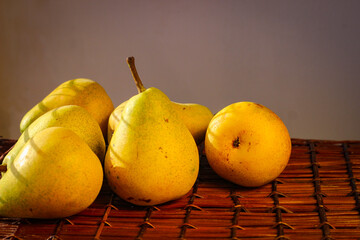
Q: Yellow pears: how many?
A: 6